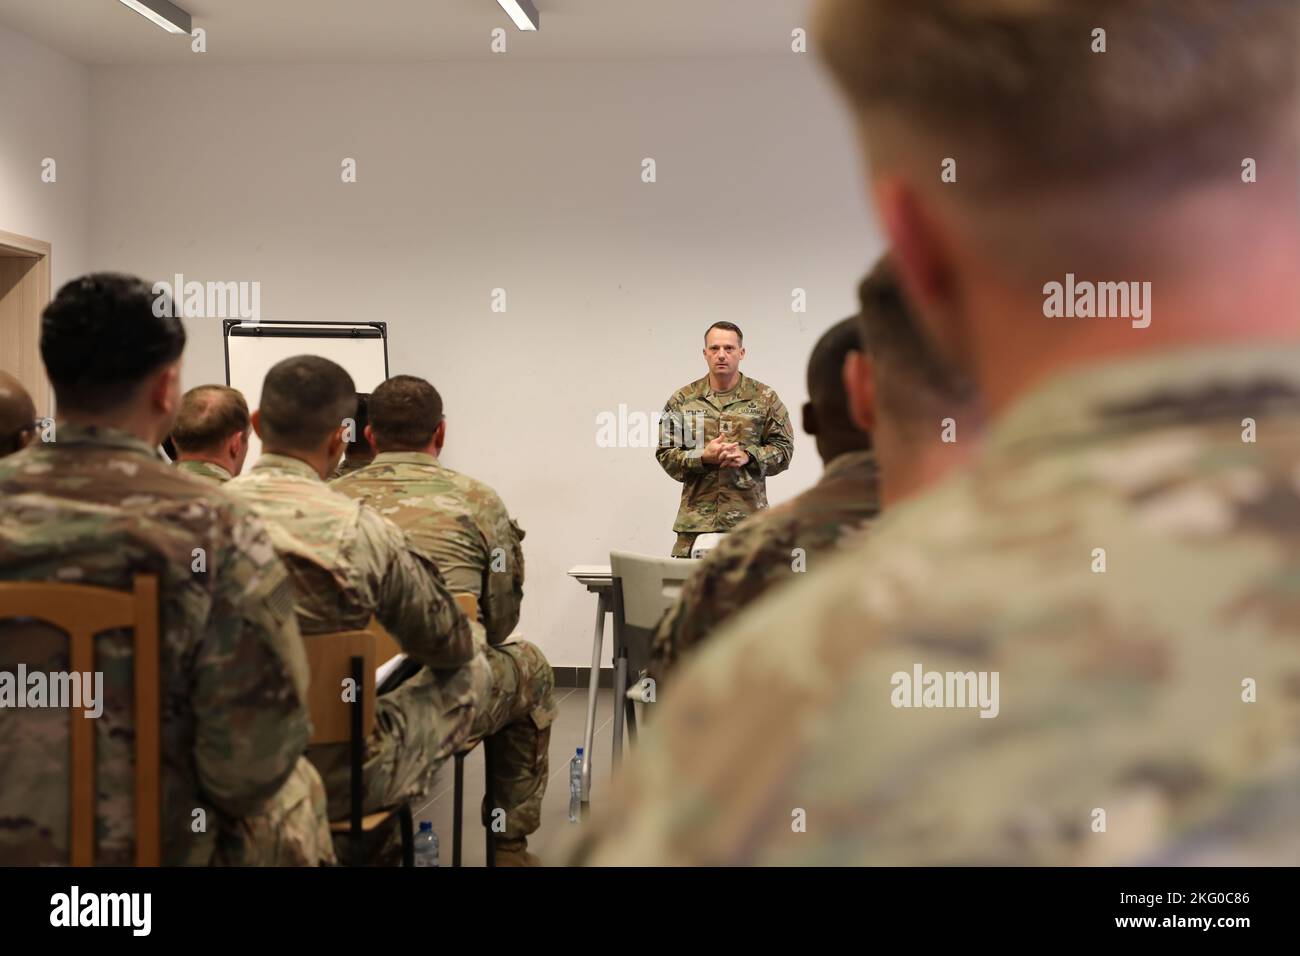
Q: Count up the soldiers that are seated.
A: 9